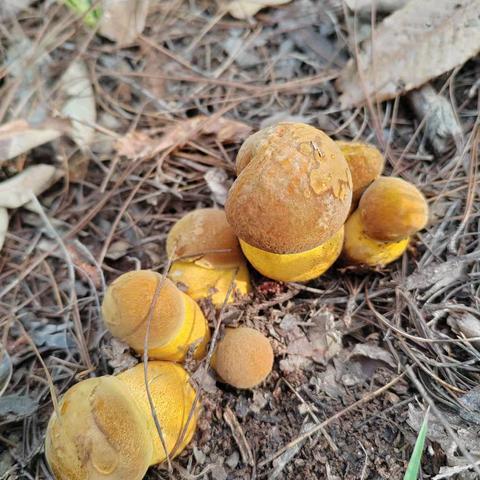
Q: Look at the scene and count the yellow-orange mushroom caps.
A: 7